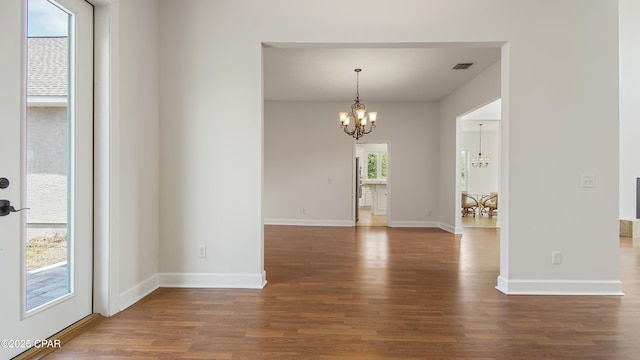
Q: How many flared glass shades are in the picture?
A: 5